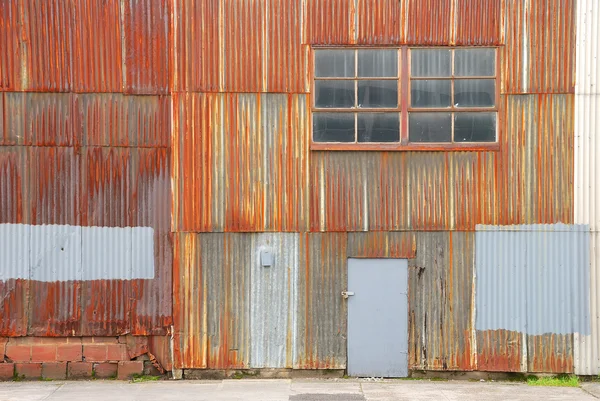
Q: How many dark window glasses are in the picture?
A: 12